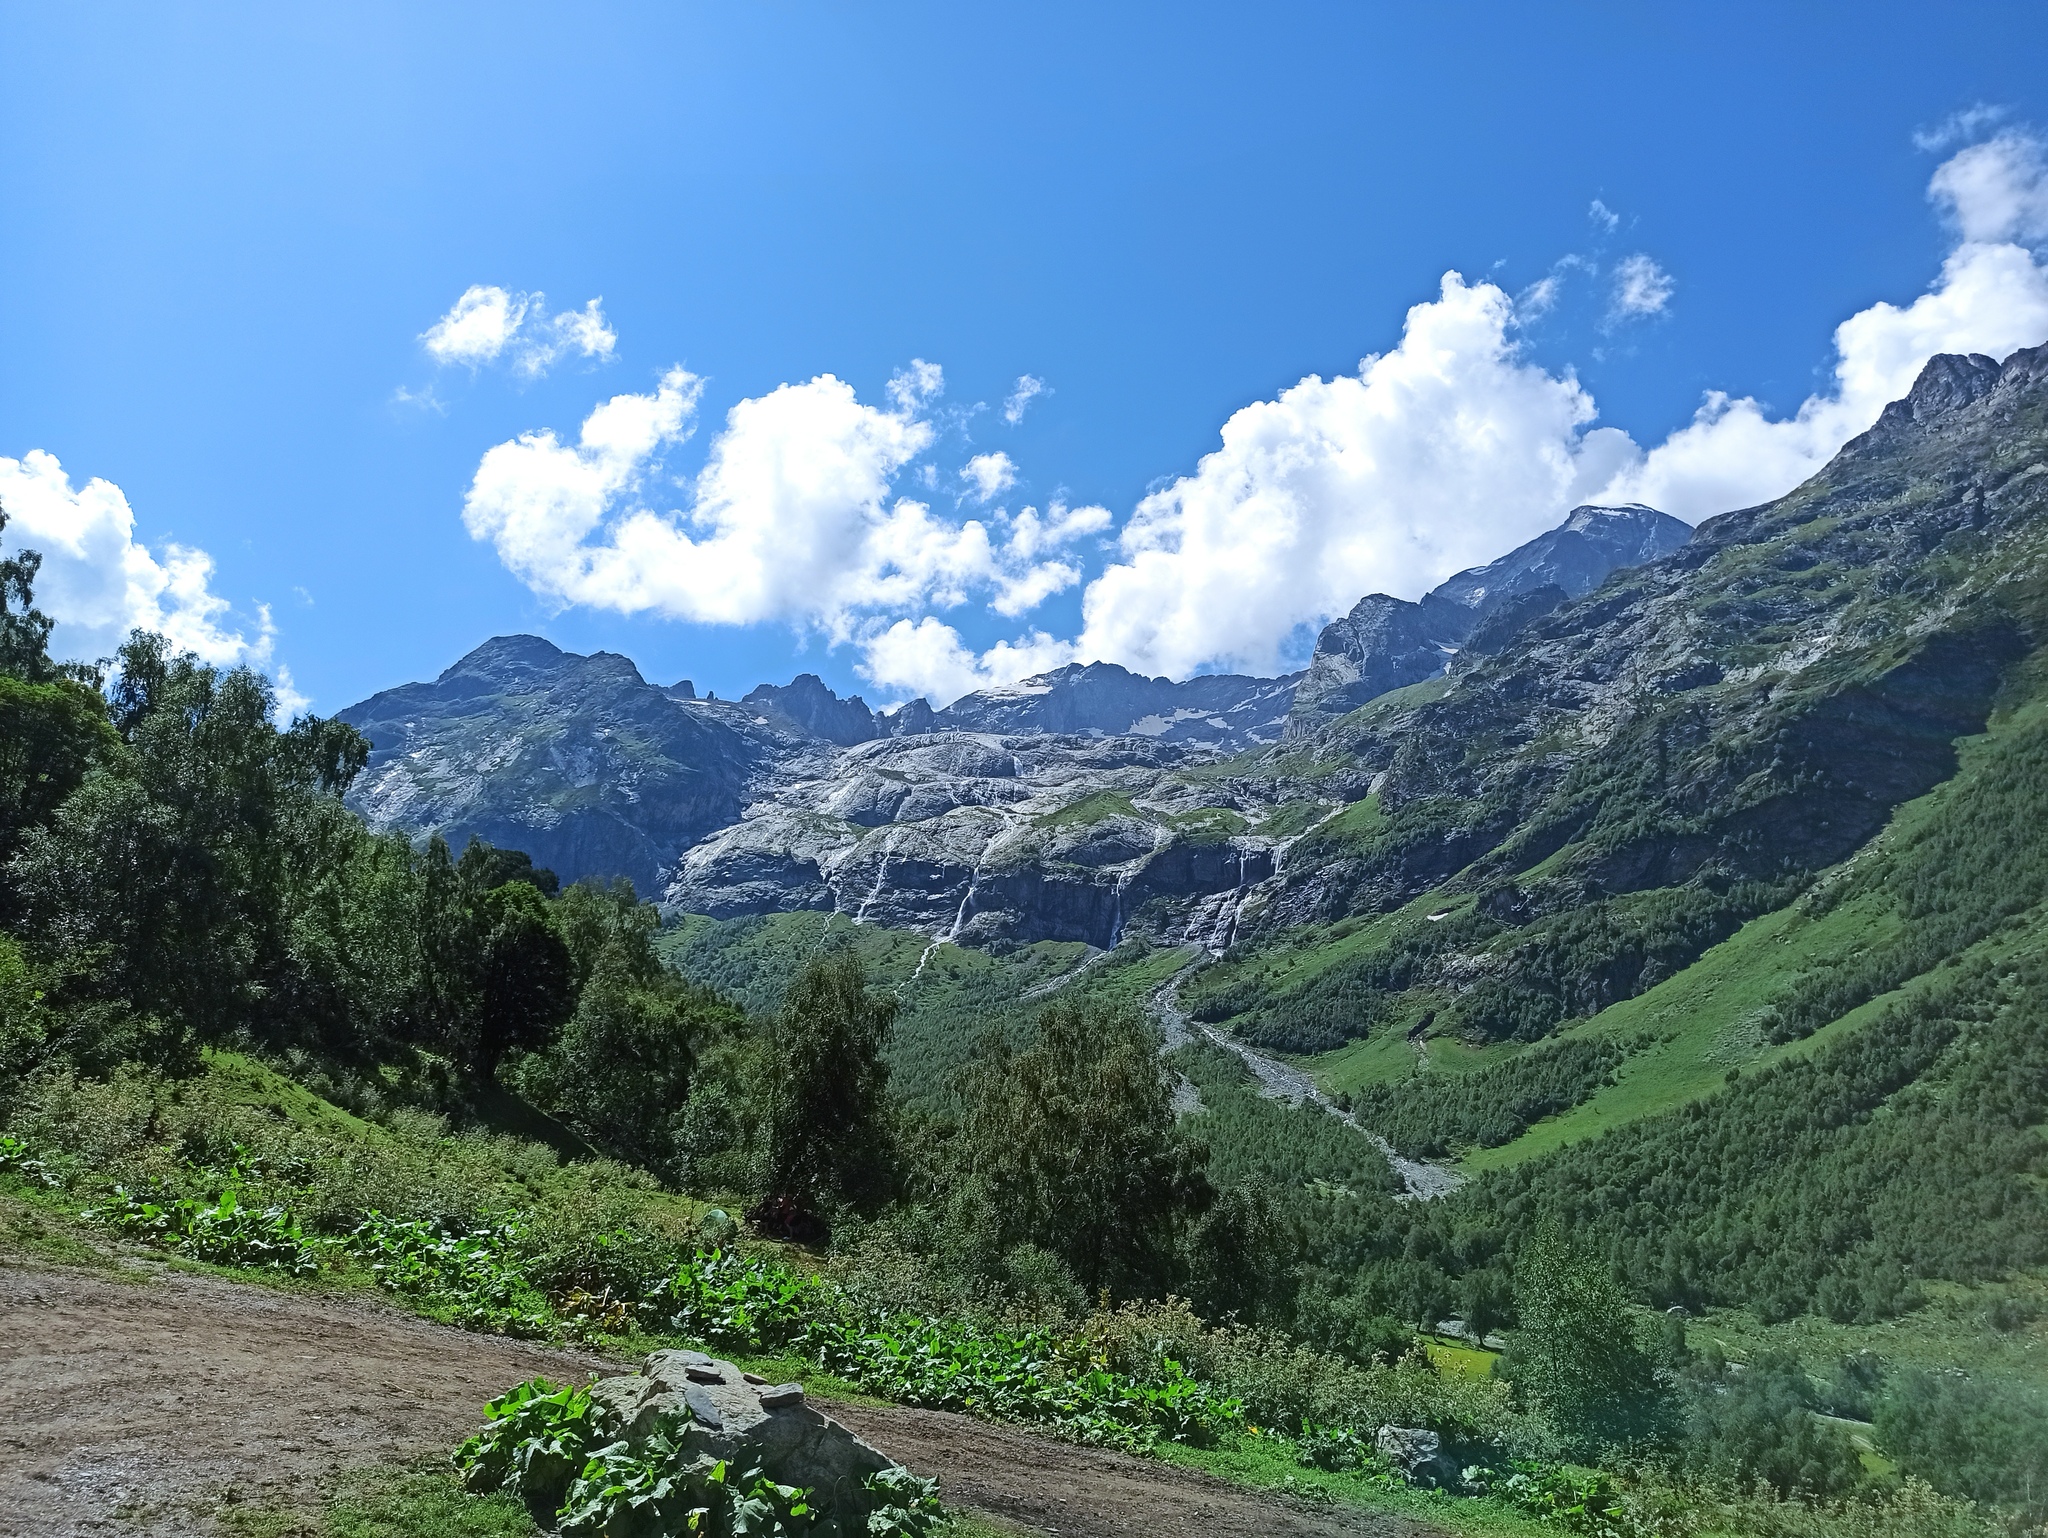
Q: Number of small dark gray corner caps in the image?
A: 0